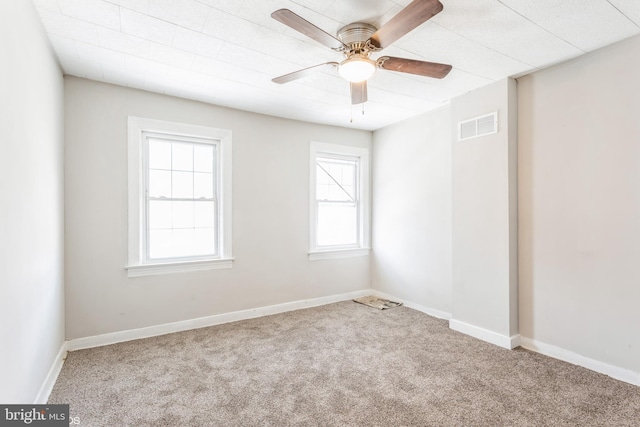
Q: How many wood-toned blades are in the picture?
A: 5